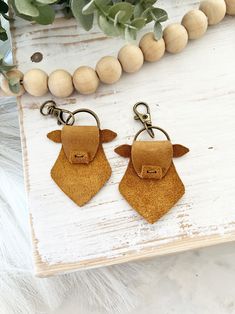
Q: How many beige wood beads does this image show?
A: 11